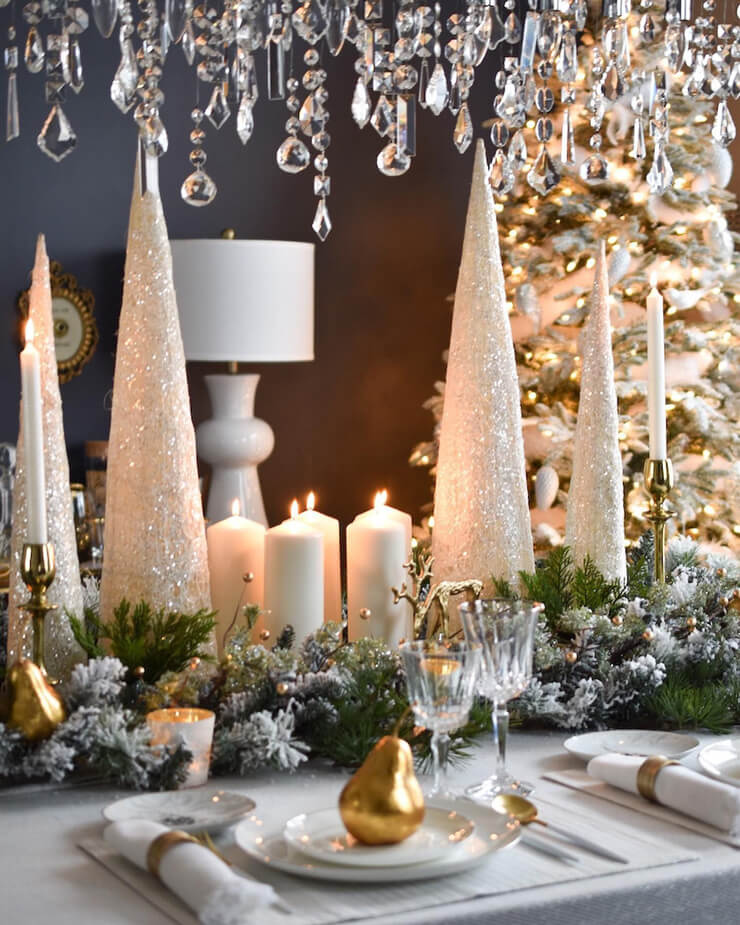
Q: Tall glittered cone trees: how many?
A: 4